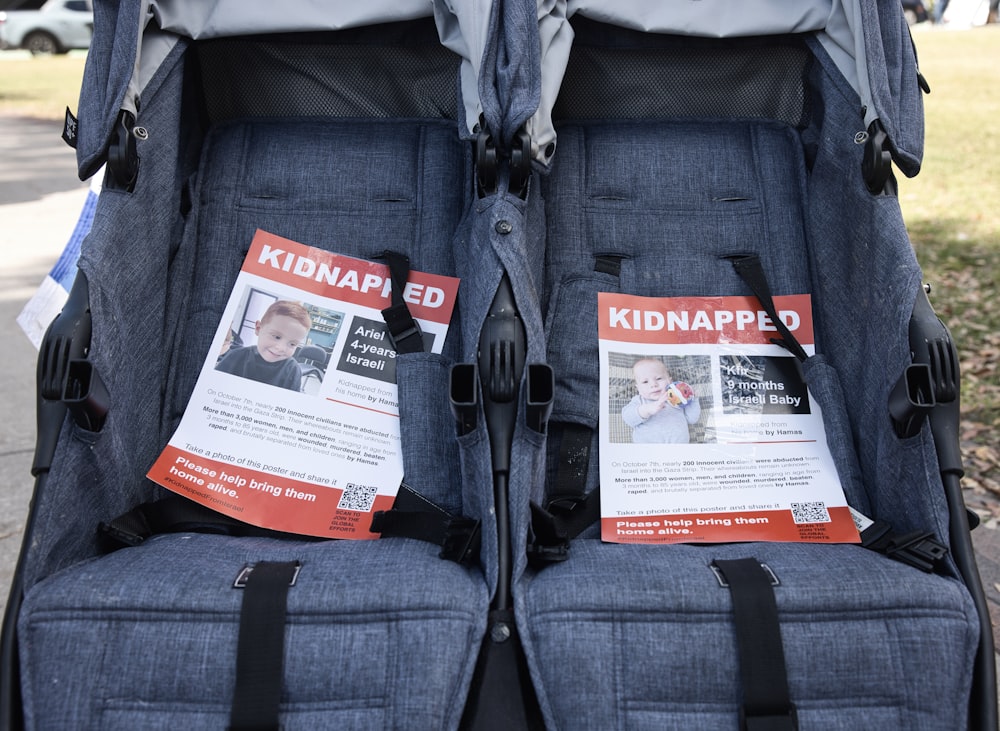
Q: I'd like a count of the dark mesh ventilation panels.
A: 2